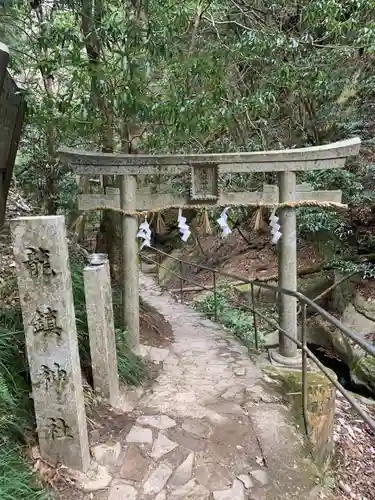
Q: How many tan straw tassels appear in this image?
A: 3